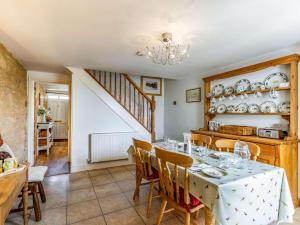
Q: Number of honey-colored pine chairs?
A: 4